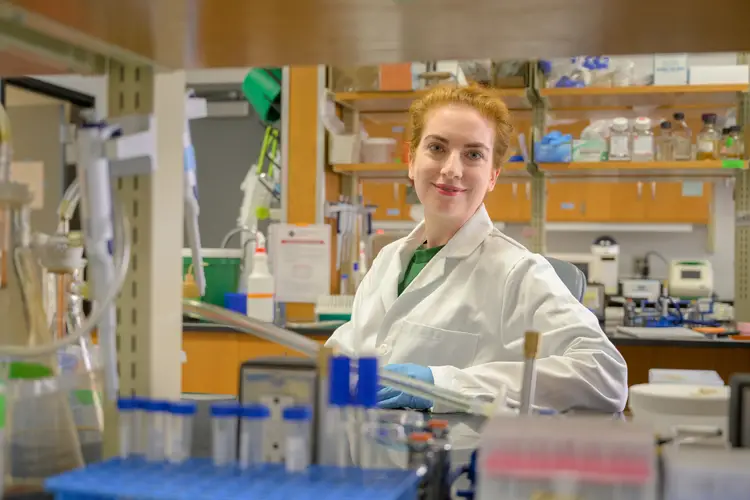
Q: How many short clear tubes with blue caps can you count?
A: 6